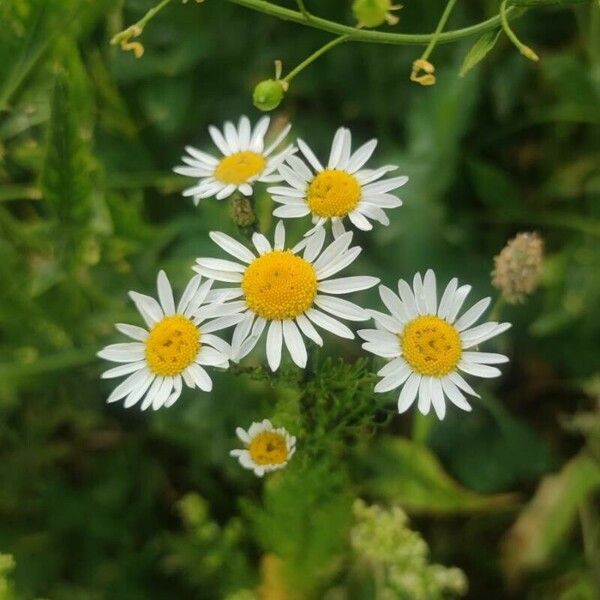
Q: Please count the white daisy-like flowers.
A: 6